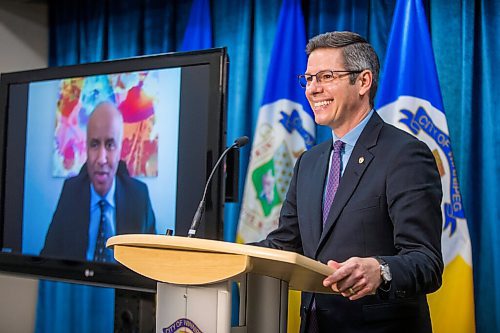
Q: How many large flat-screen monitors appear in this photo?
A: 1